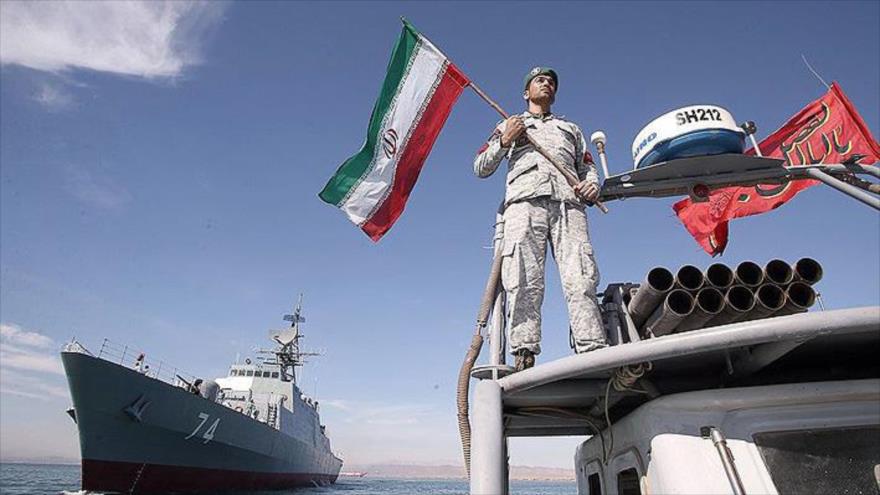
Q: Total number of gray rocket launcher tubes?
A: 11